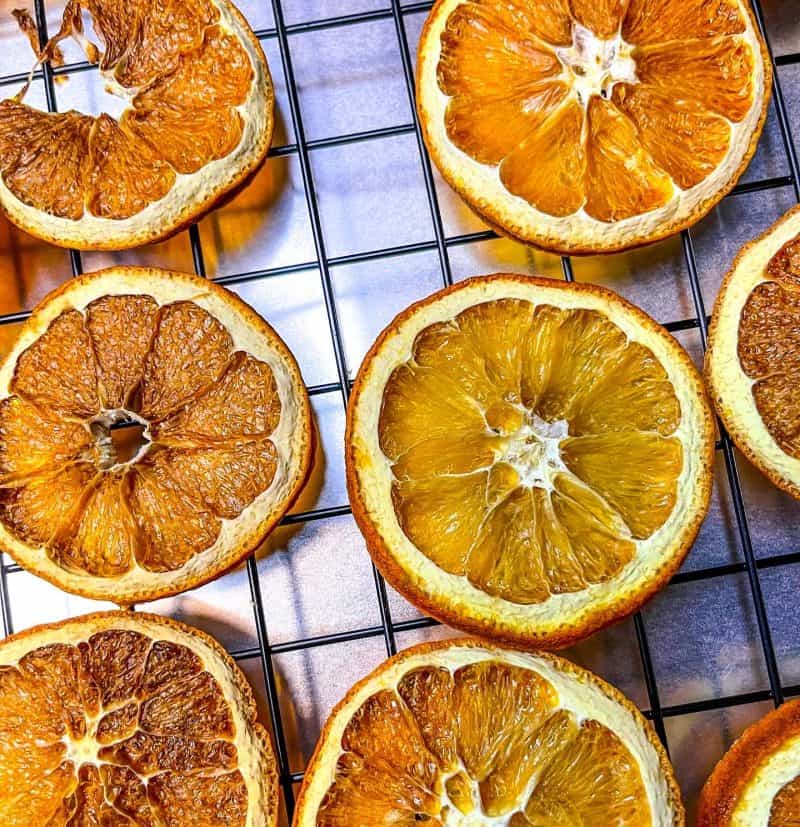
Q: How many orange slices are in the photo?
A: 8